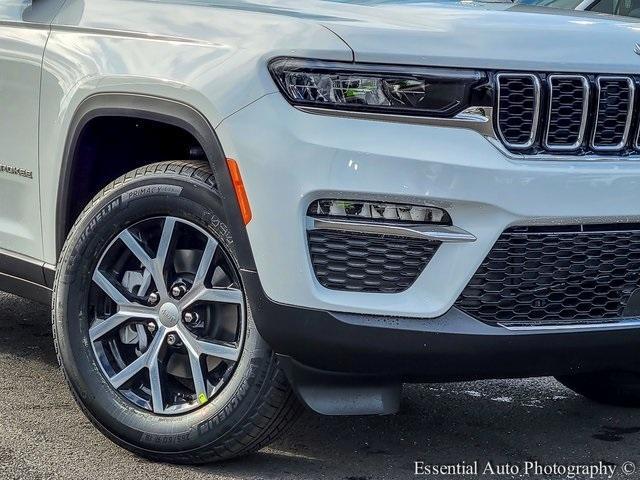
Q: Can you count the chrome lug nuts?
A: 5